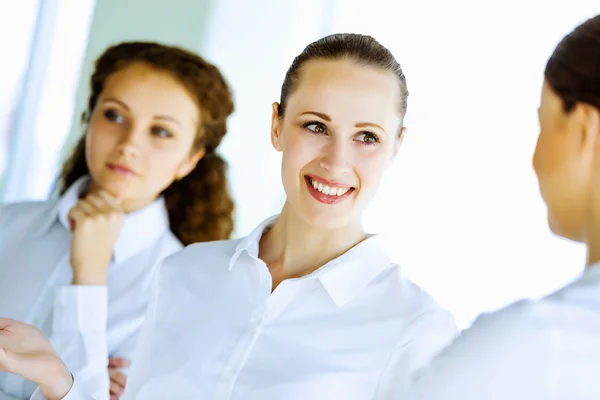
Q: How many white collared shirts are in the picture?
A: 3